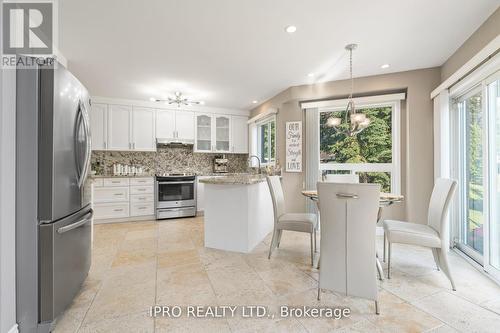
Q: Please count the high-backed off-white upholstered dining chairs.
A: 4